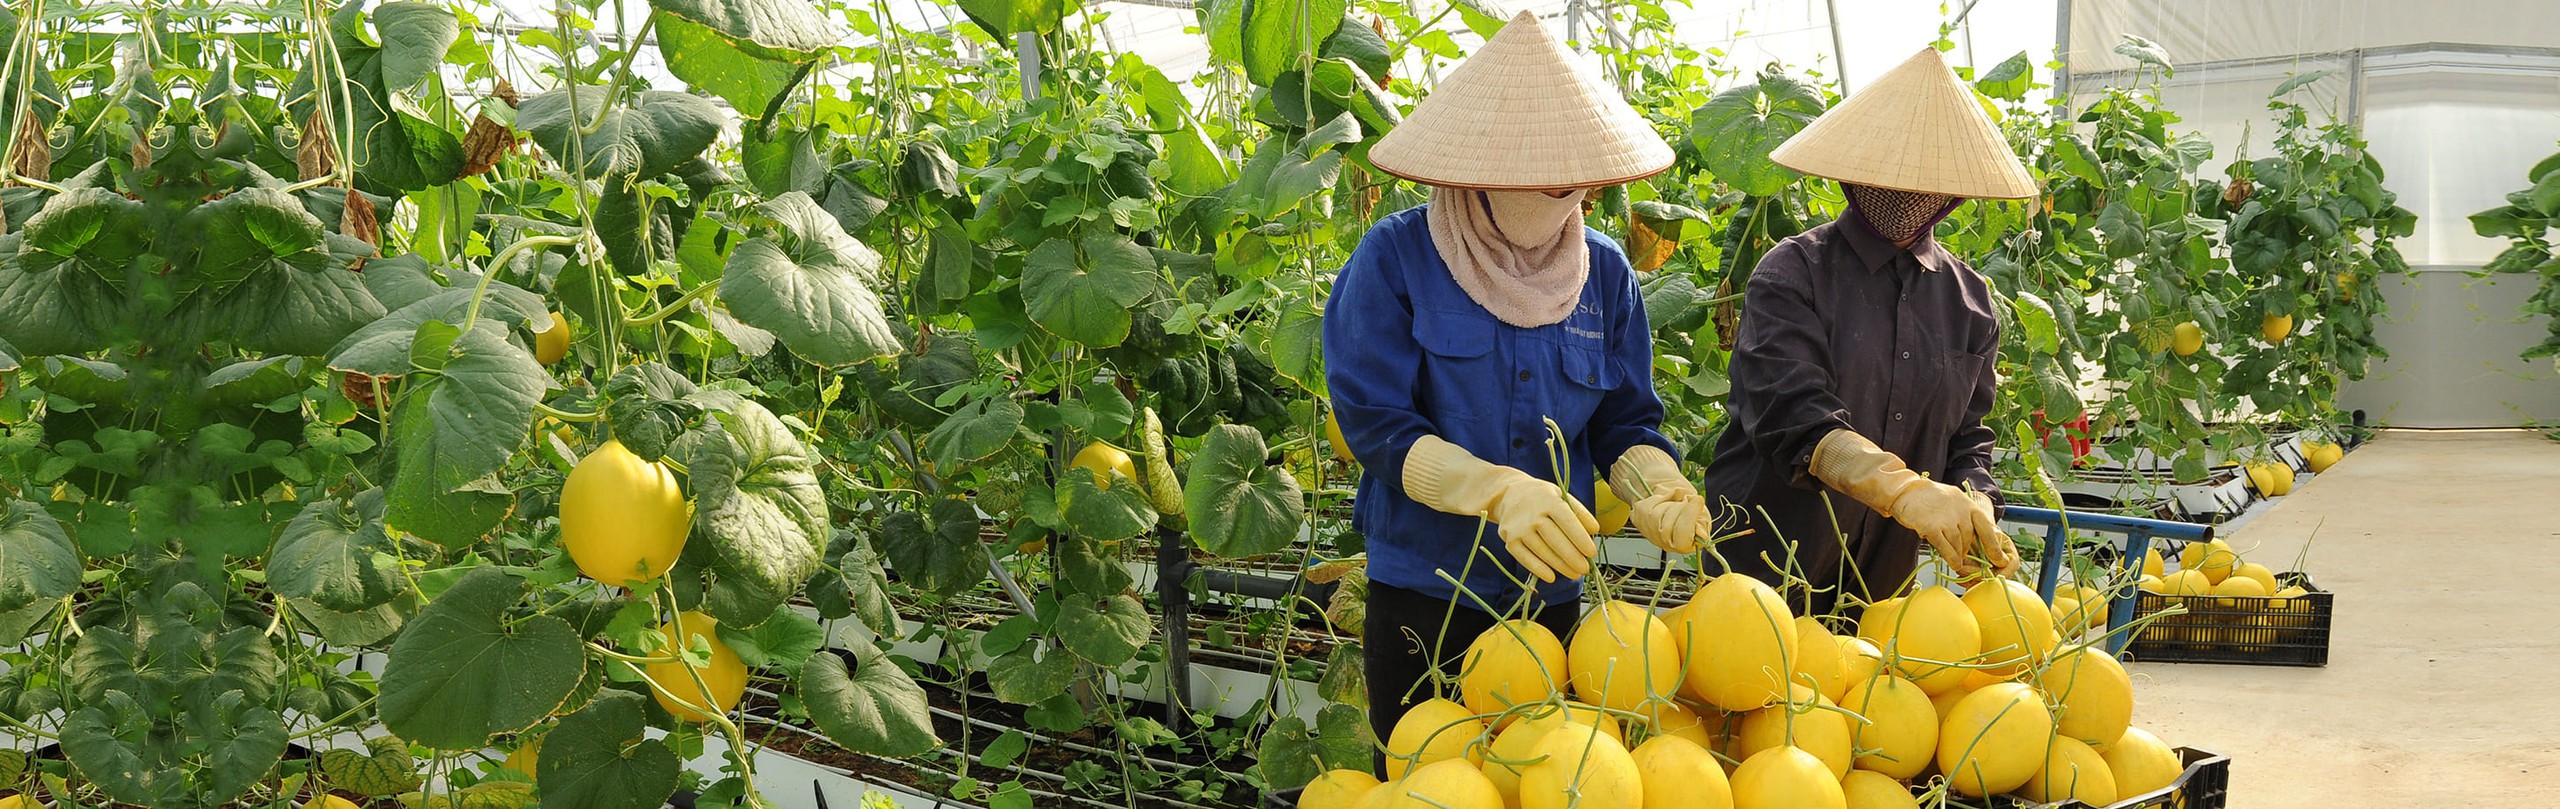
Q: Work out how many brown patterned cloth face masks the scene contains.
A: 1